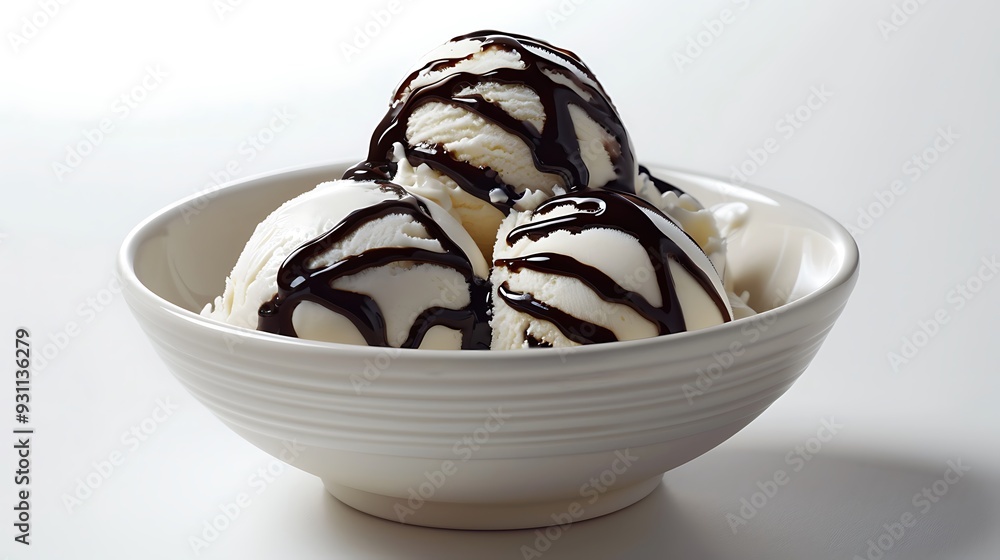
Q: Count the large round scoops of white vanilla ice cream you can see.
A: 3